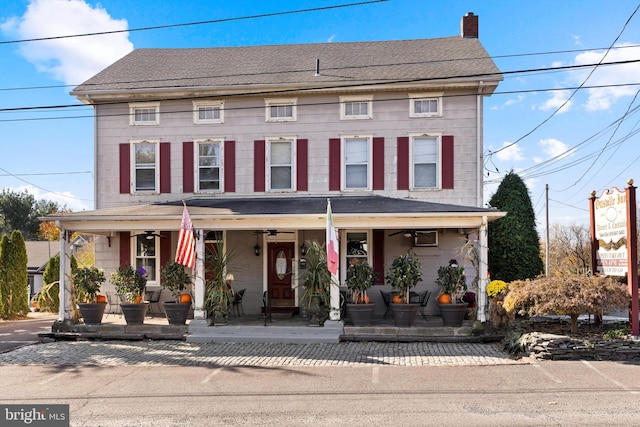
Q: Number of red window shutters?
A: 13